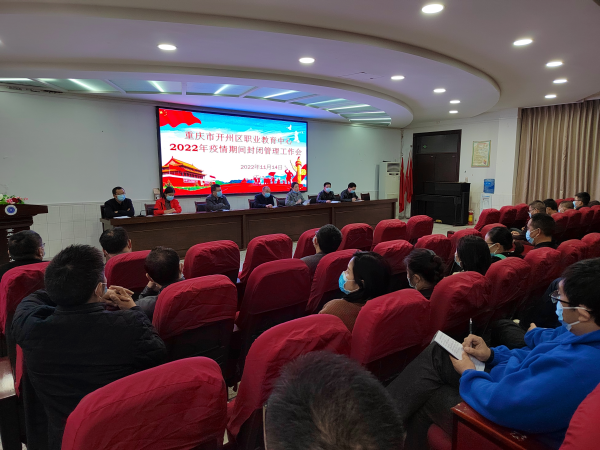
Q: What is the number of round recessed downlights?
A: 11